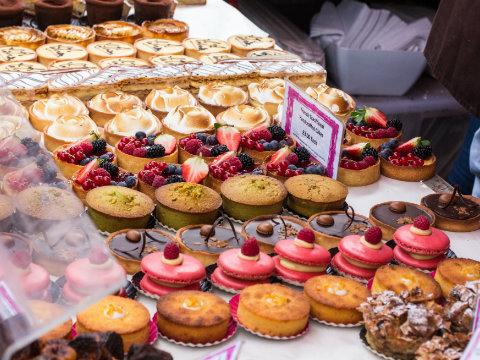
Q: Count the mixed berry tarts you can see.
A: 13